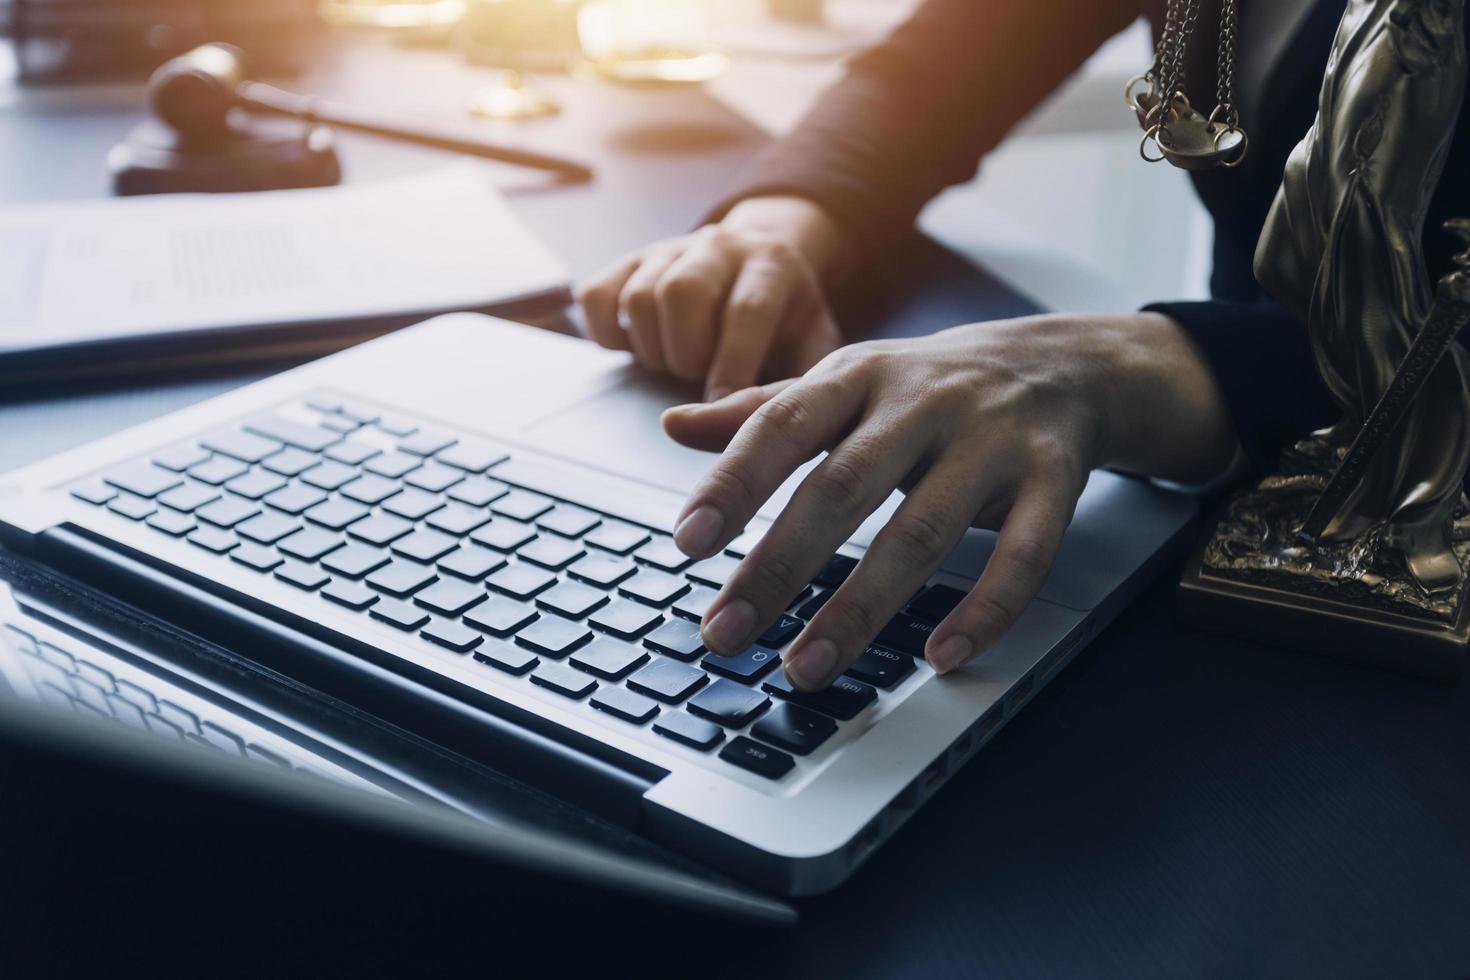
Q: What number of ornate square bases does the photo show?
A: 1